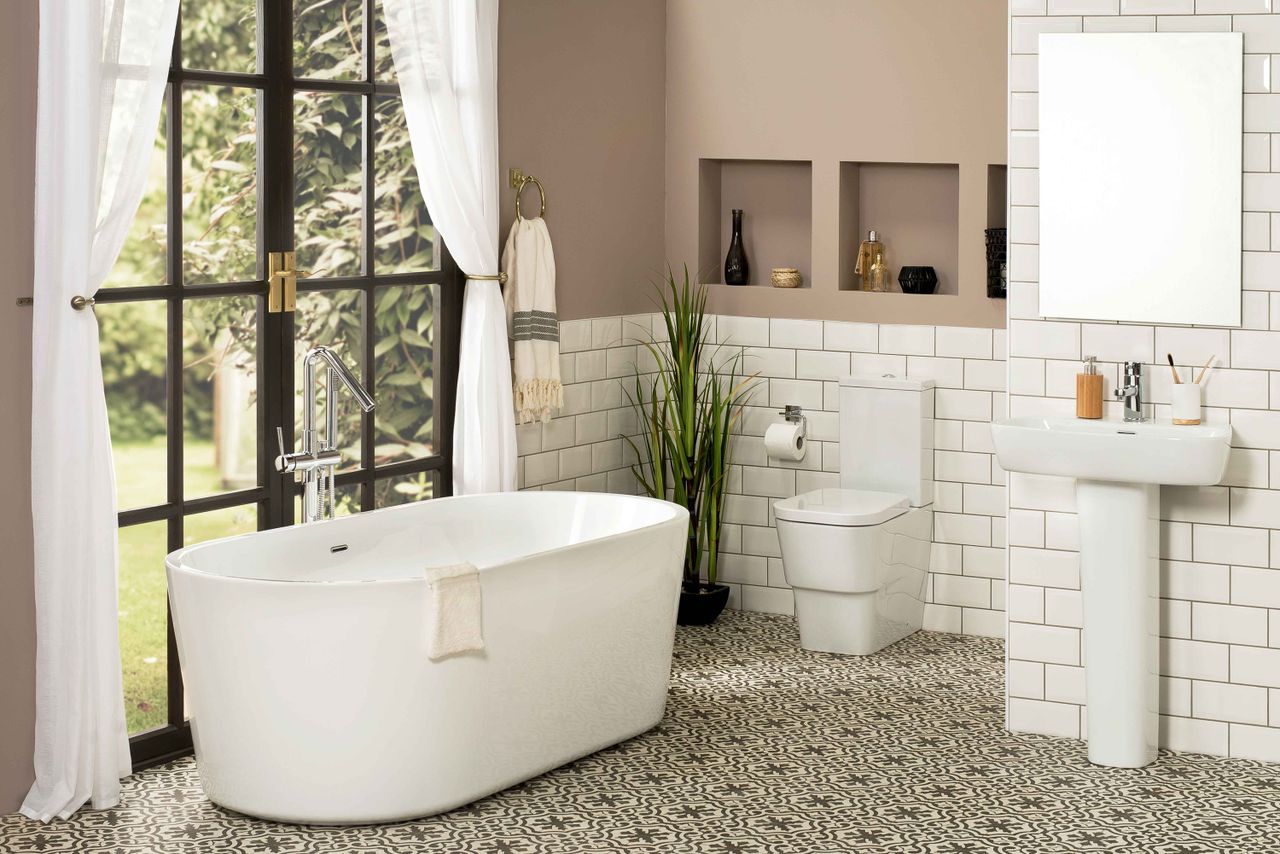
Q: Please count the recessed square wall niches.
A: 3